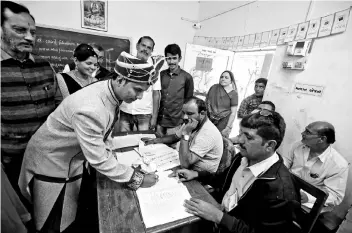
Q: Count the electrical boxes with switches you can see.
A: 2